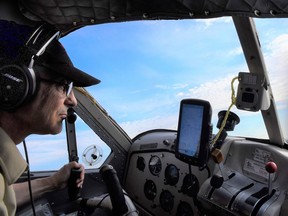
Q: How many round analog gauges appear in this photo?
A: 7